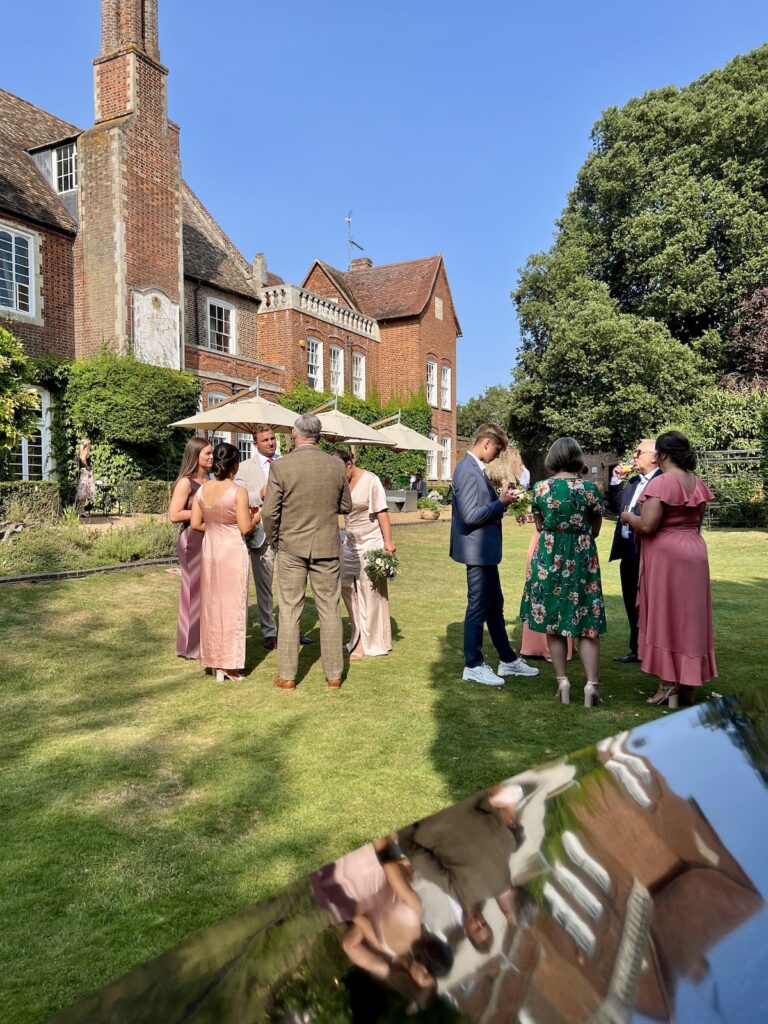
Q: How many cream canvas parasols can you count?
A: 3